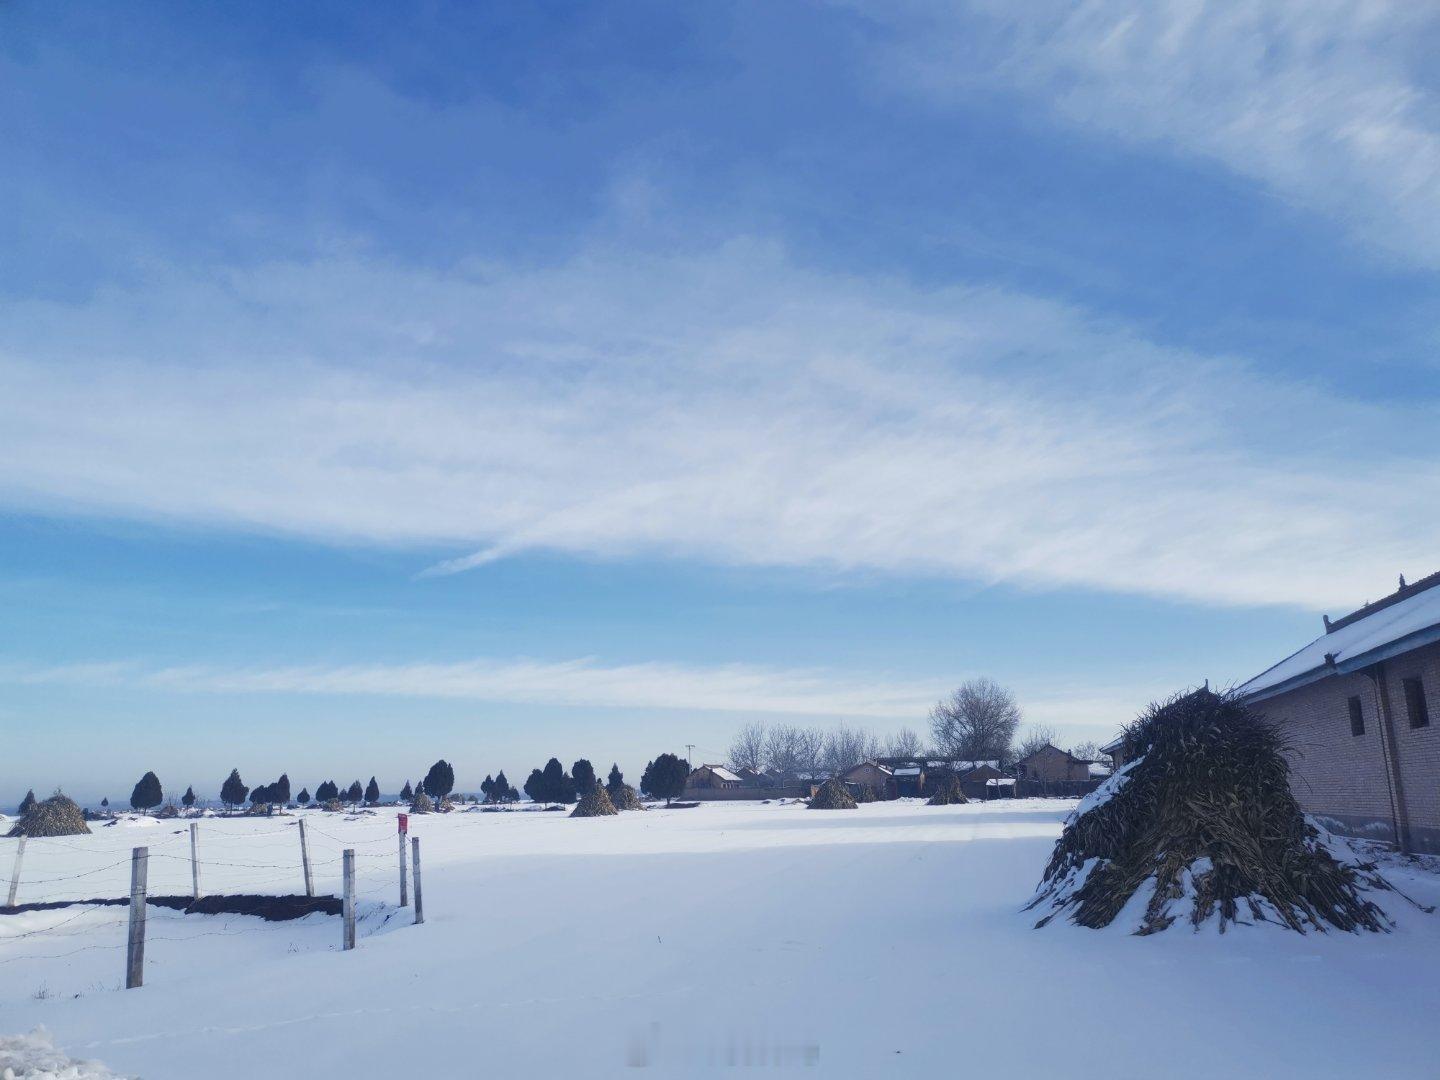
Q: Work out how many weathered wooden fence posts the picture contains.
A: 7